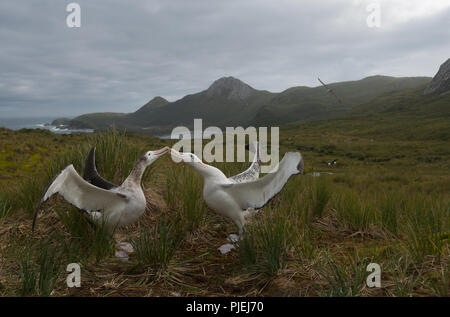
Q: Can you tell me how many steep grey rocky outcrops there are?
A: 2